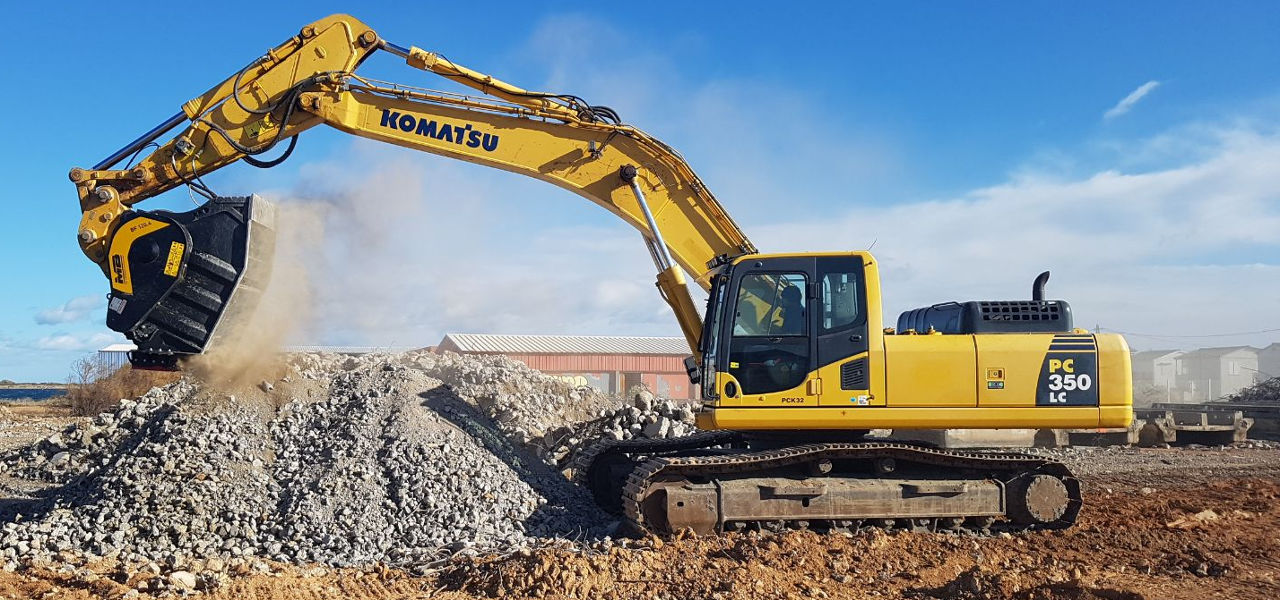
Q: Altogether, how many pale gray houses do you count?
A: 3